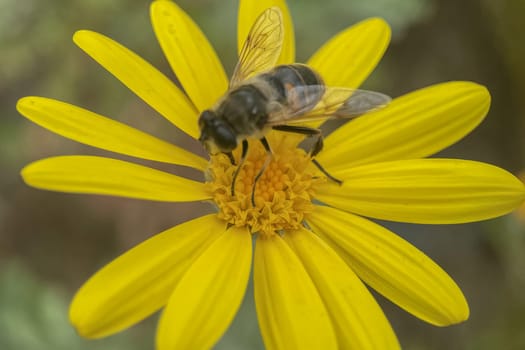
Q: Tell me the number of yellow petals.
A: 13